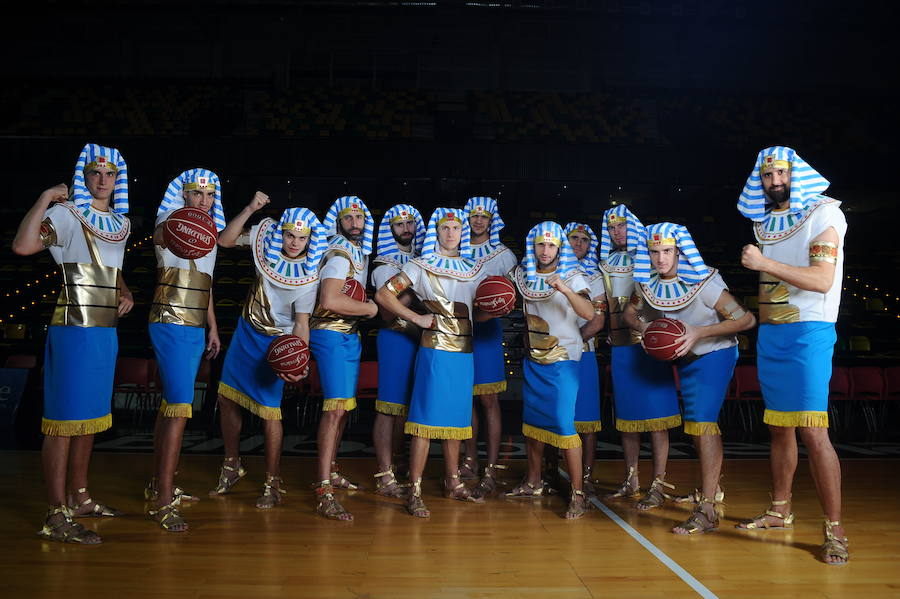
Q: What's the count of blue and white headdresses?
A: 12